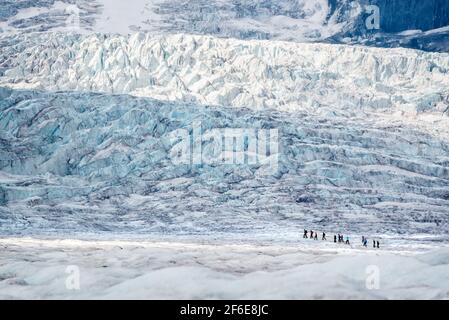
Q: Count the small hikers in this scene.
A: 12